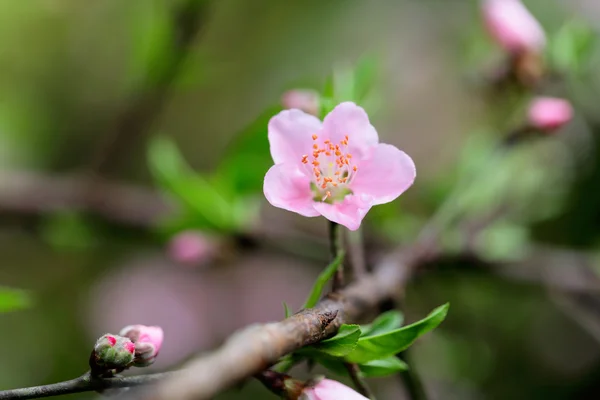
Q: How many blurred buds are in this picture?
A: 4